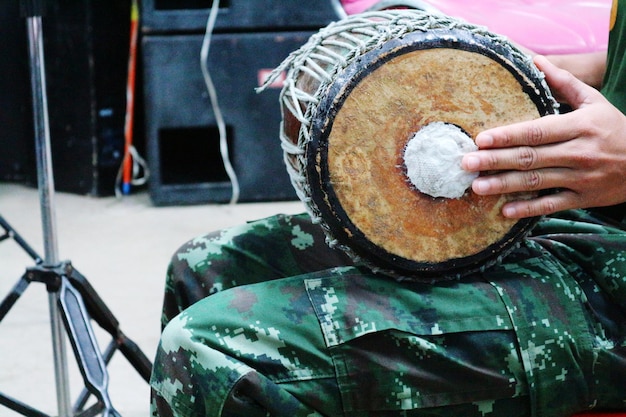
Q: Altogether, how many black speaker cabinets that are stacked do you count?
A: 2